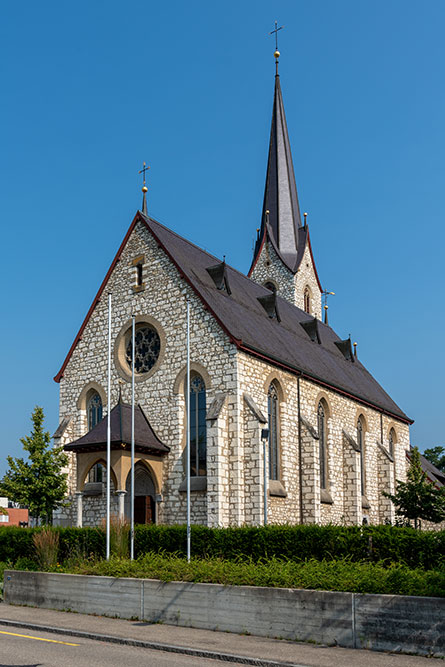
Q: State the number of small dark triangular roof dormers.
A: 4